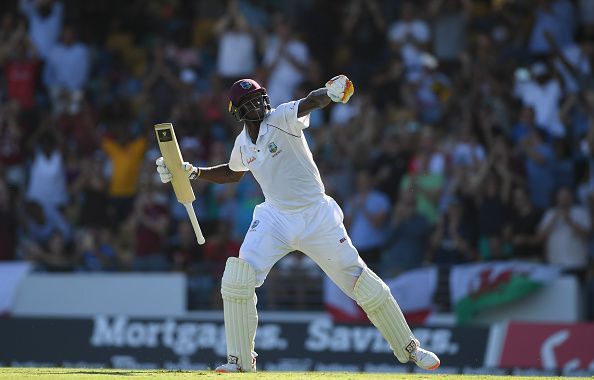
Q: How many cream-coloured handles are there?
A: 1